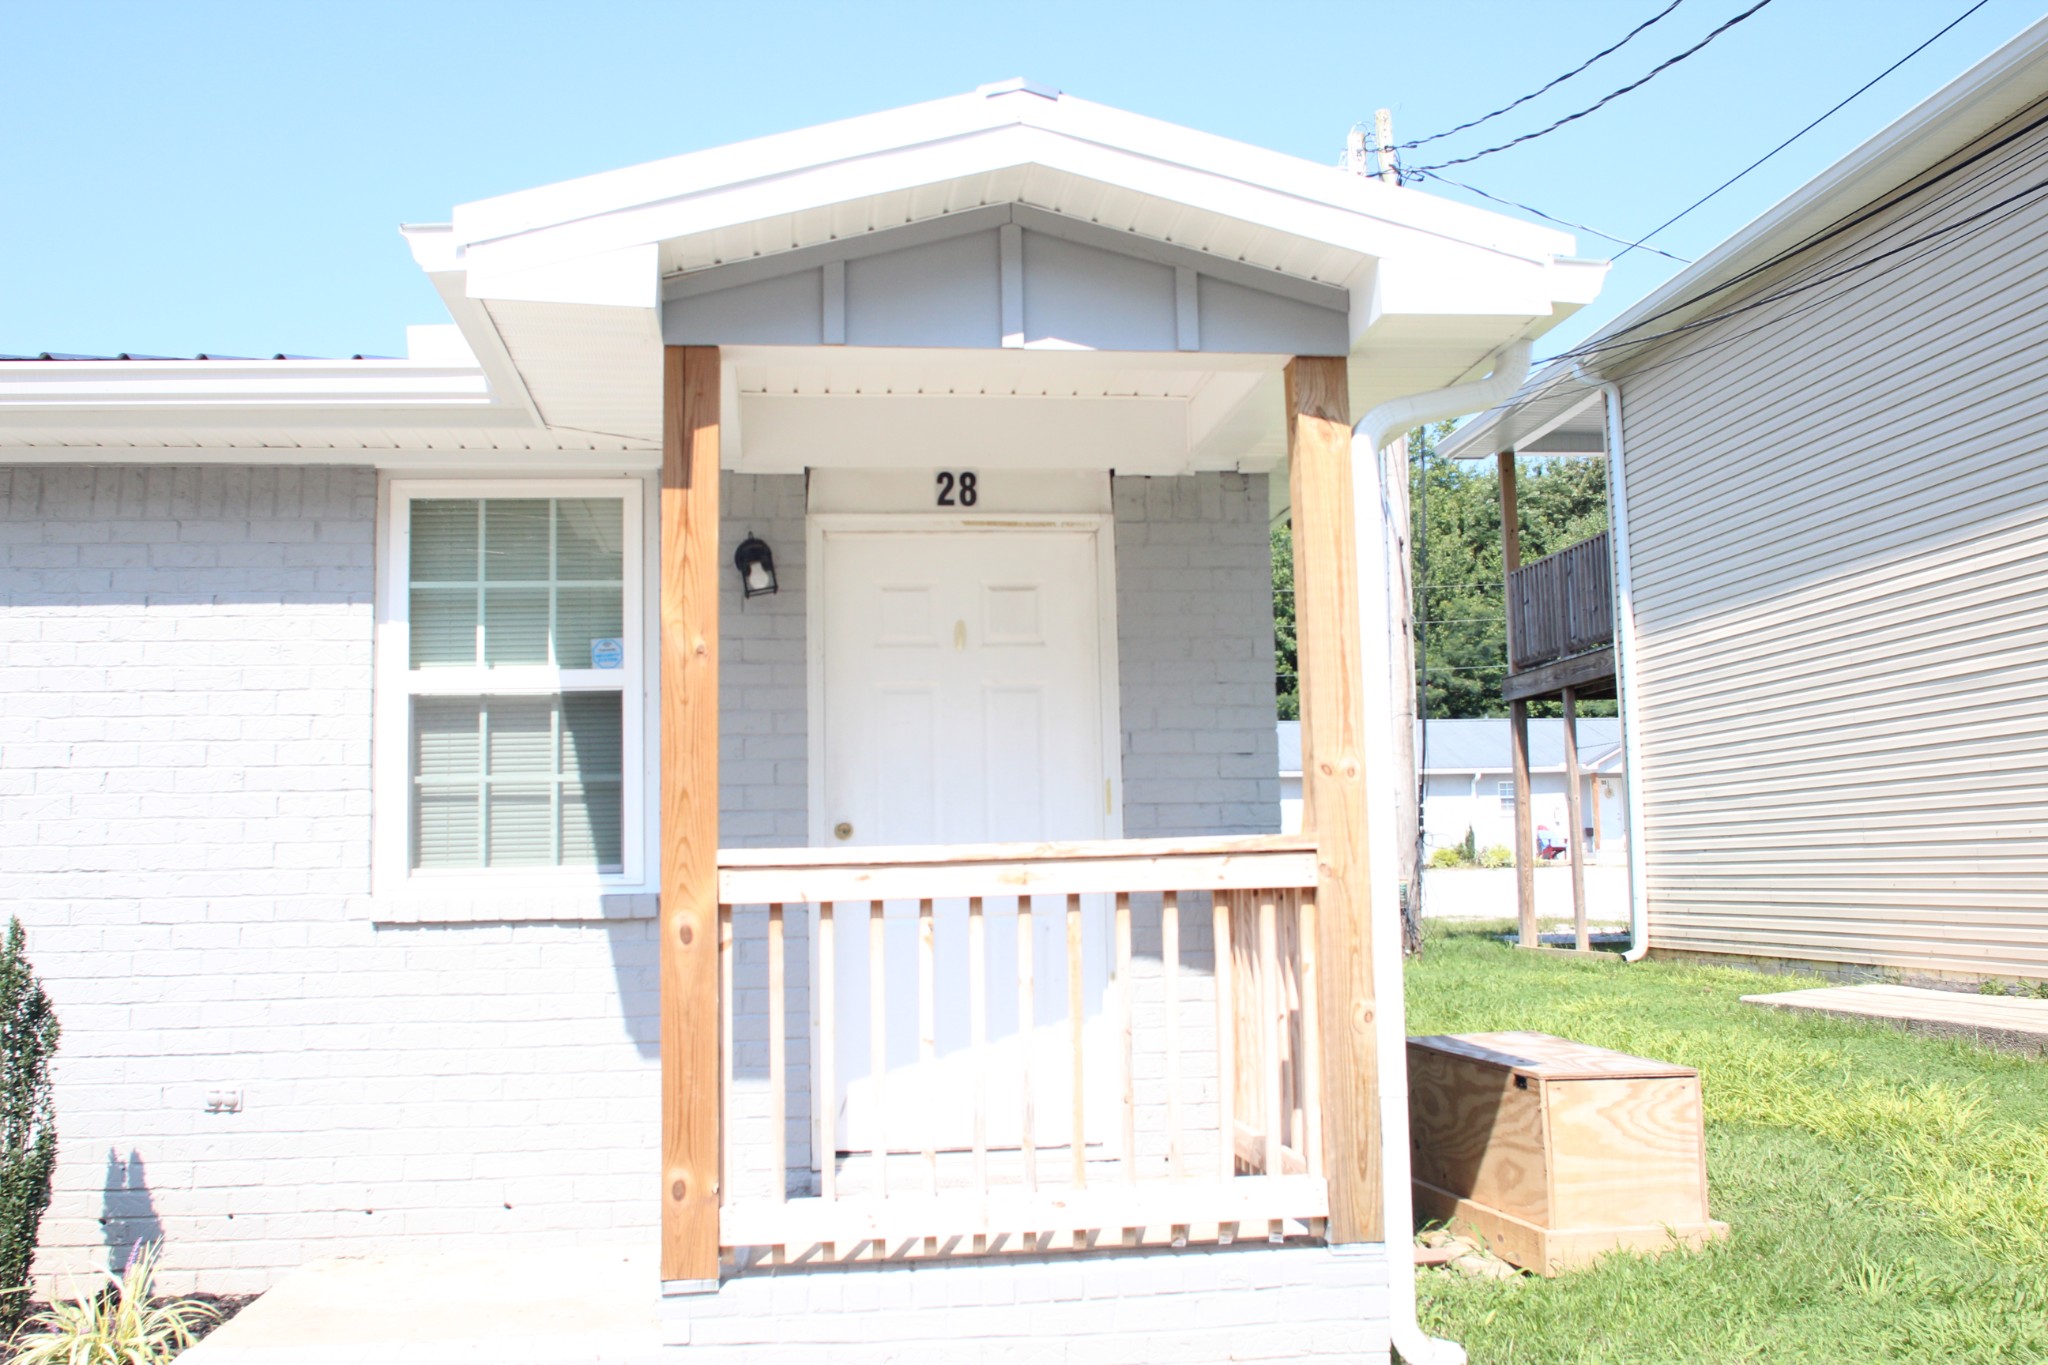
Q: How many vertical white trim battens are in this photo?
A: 3